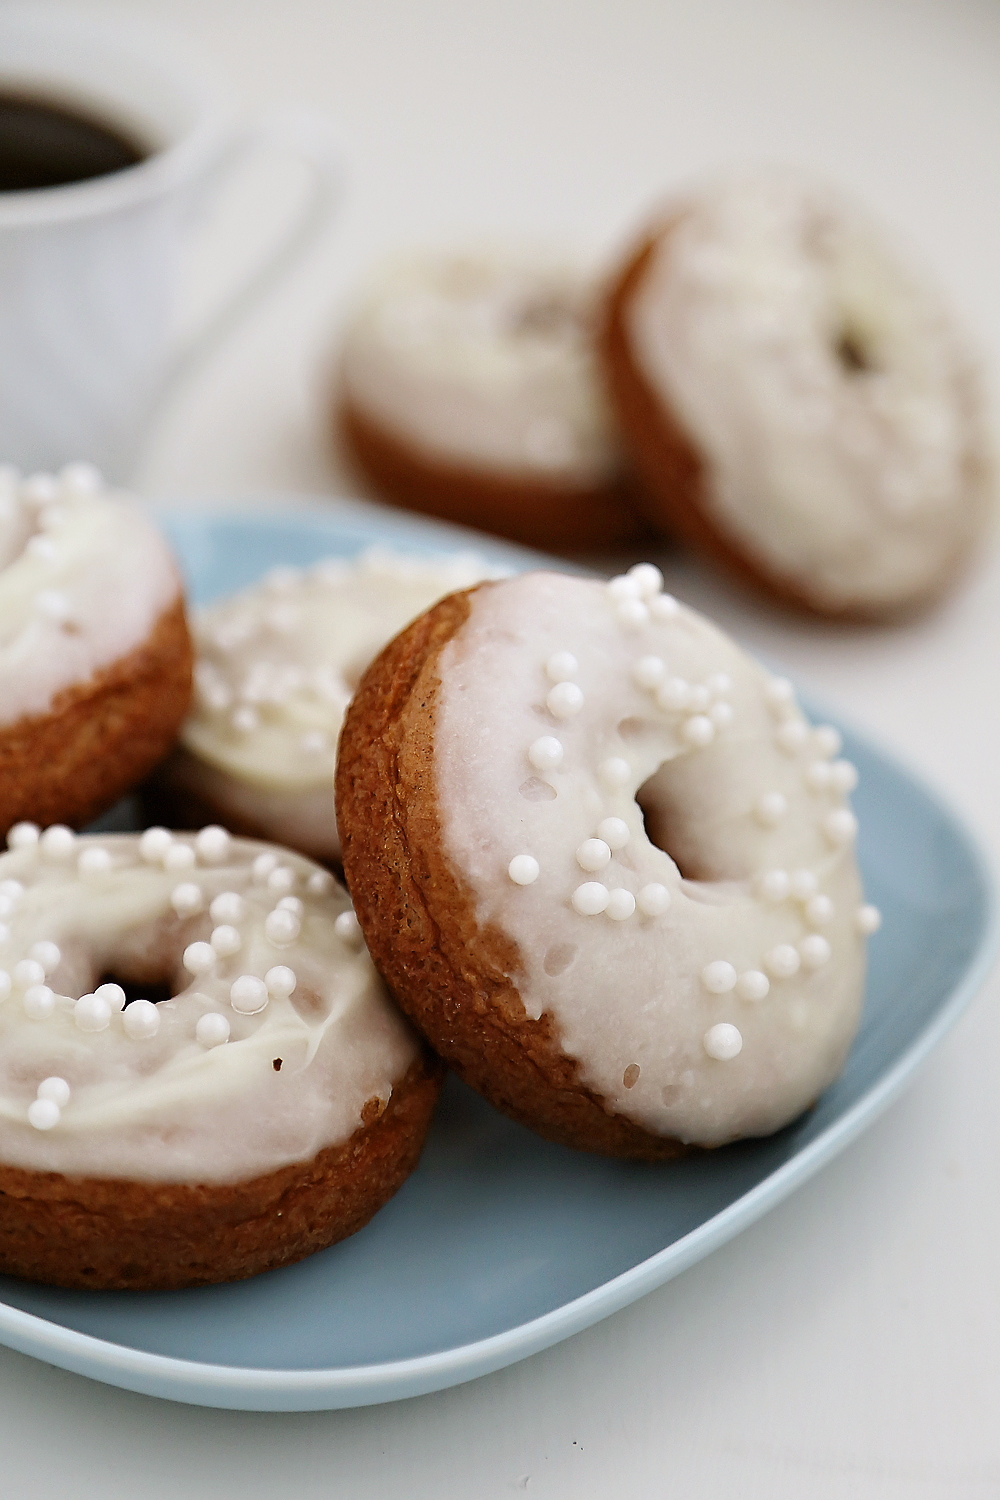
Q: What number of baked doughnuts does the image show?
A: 6